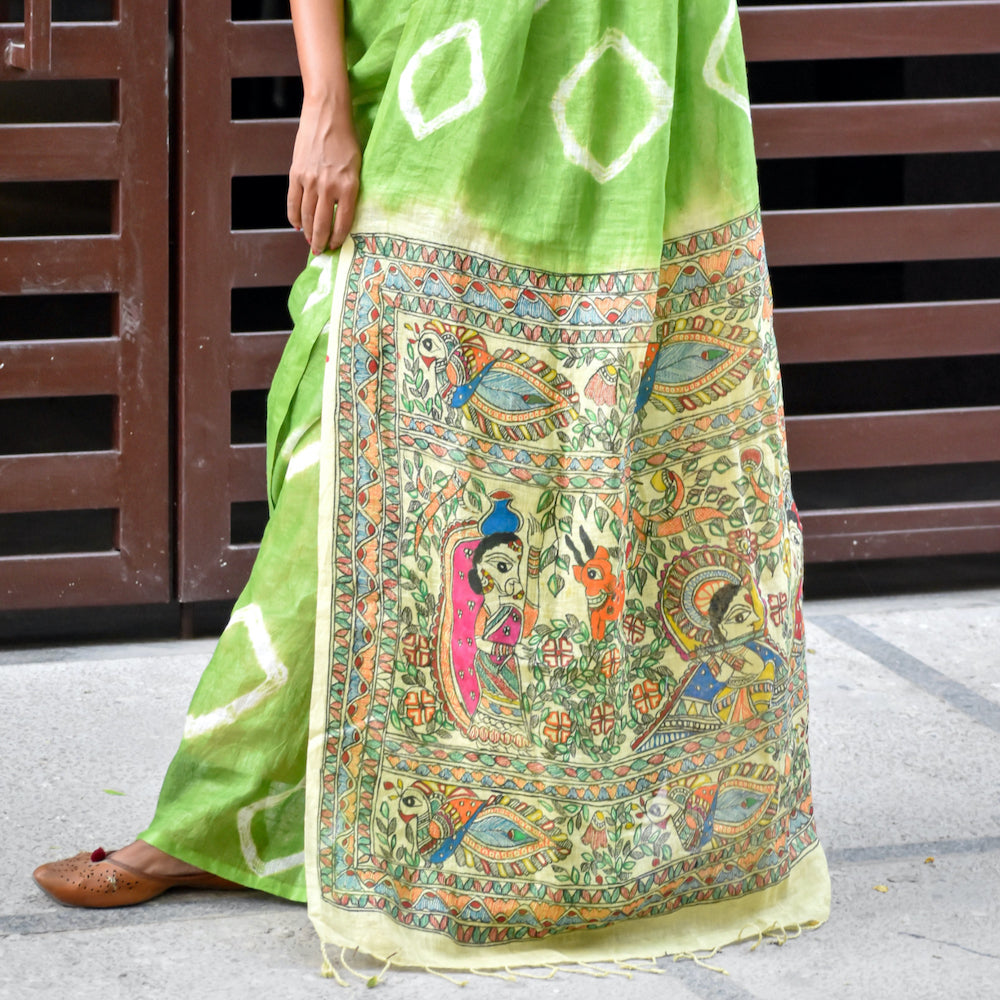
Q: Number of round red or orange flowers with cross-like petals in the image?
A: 9